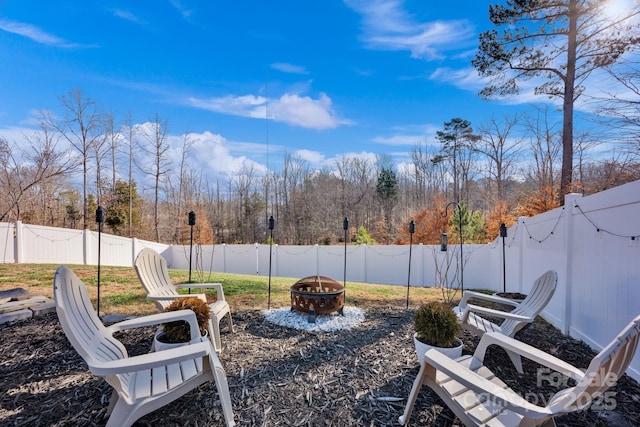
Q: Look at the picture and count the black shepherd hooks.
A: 1